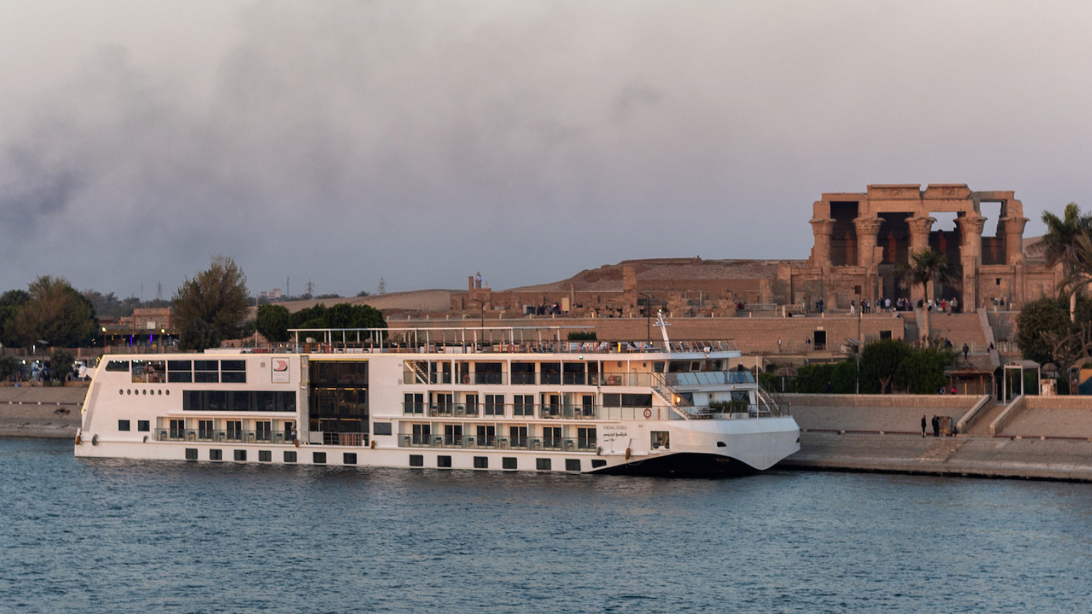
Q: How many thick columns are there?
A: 5